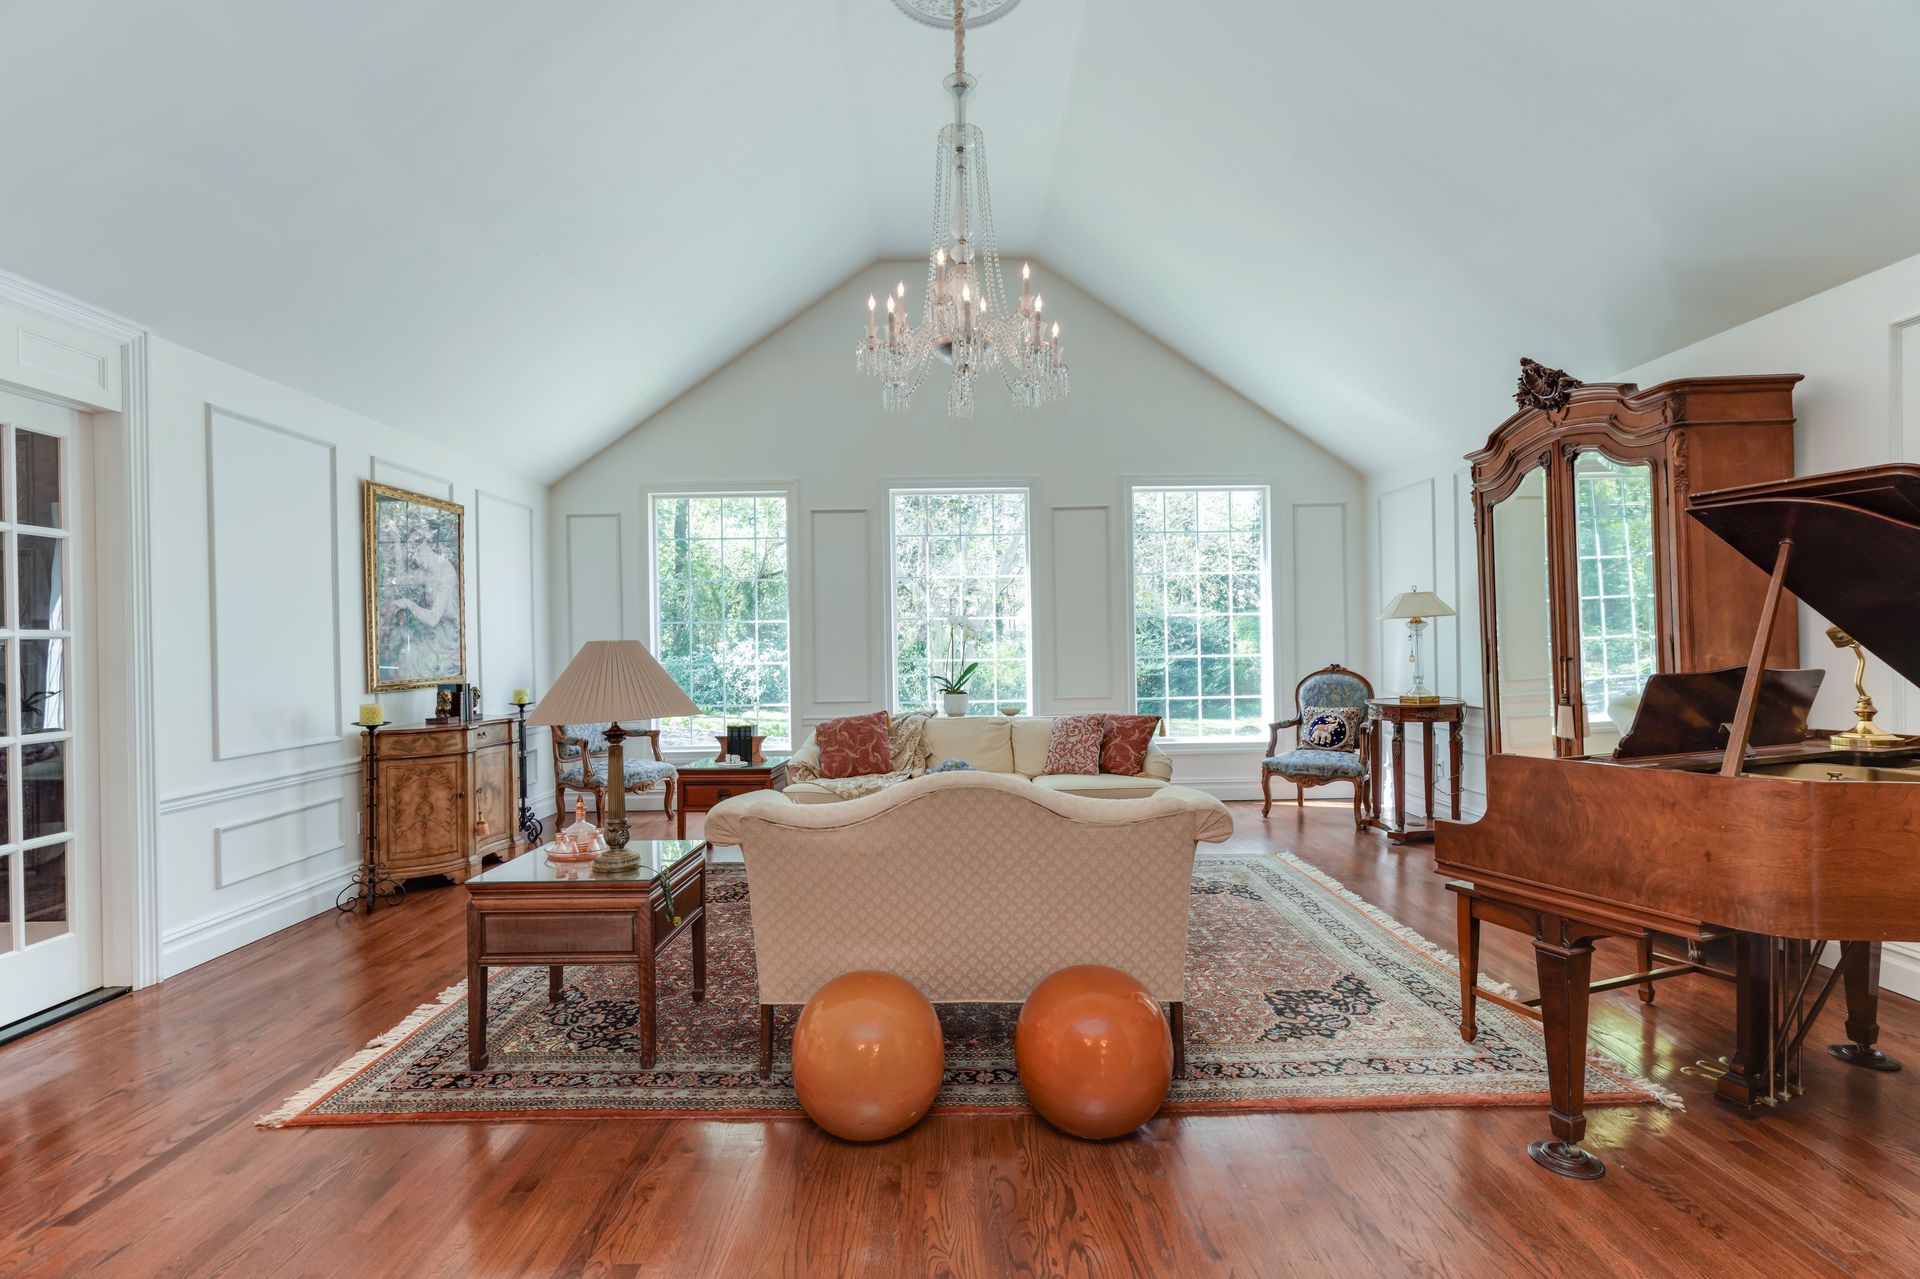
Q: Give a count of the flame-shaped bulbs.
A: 9